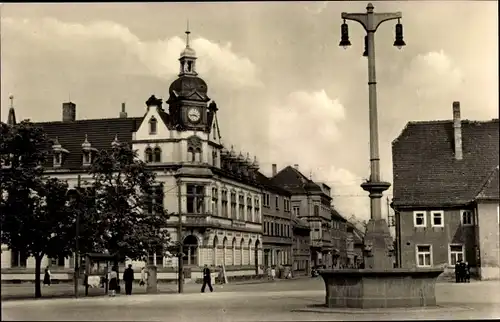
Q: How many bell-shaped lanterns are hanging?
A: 3